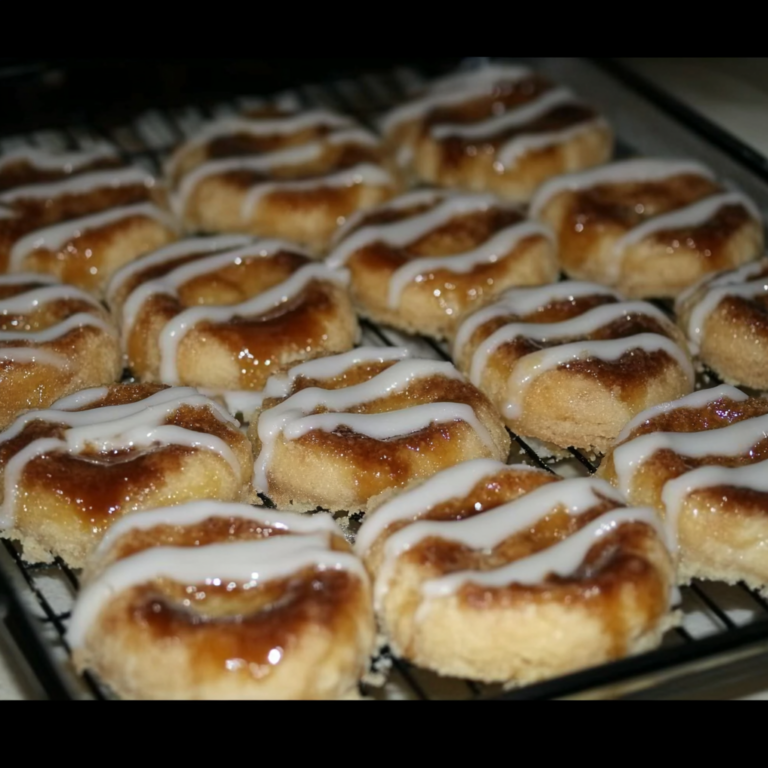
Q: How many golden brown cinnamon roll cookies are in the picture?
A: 14